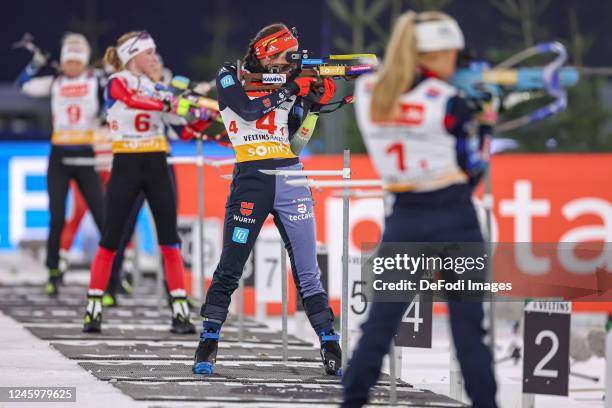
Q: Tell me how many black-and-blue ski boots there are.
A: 2